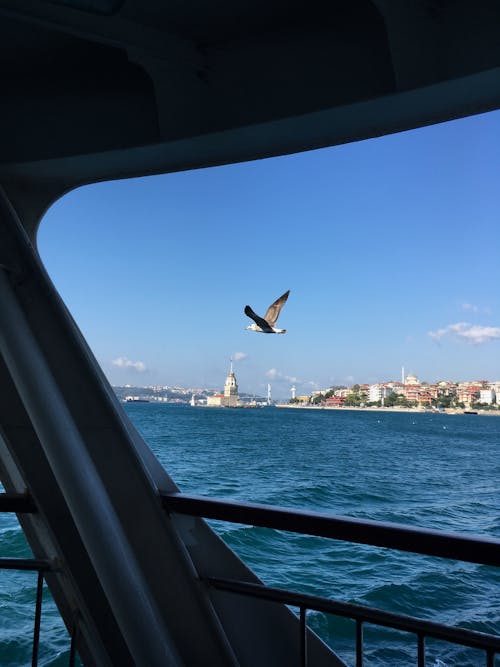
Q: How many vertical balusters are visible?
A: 6